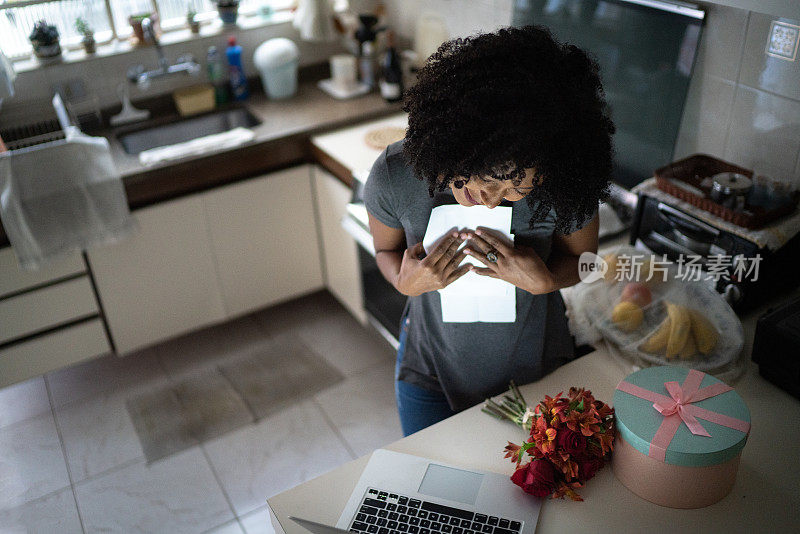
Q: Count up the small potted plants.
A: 5